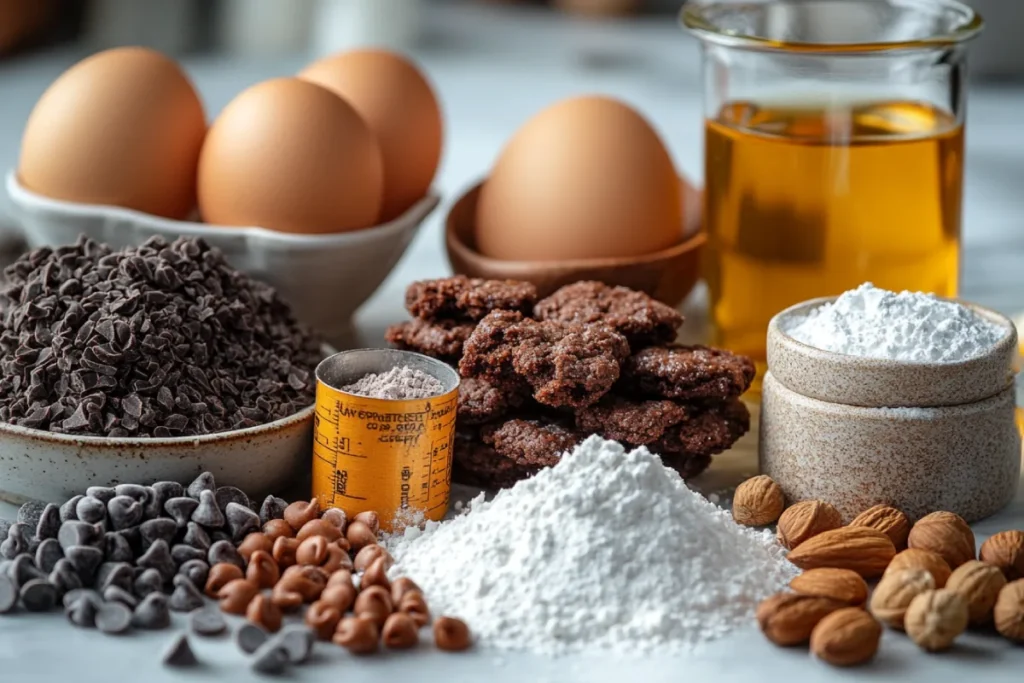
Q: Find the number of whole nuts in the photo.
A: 14